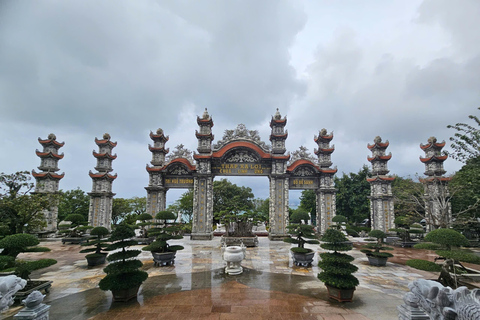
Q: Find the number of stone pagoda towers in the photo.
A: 8